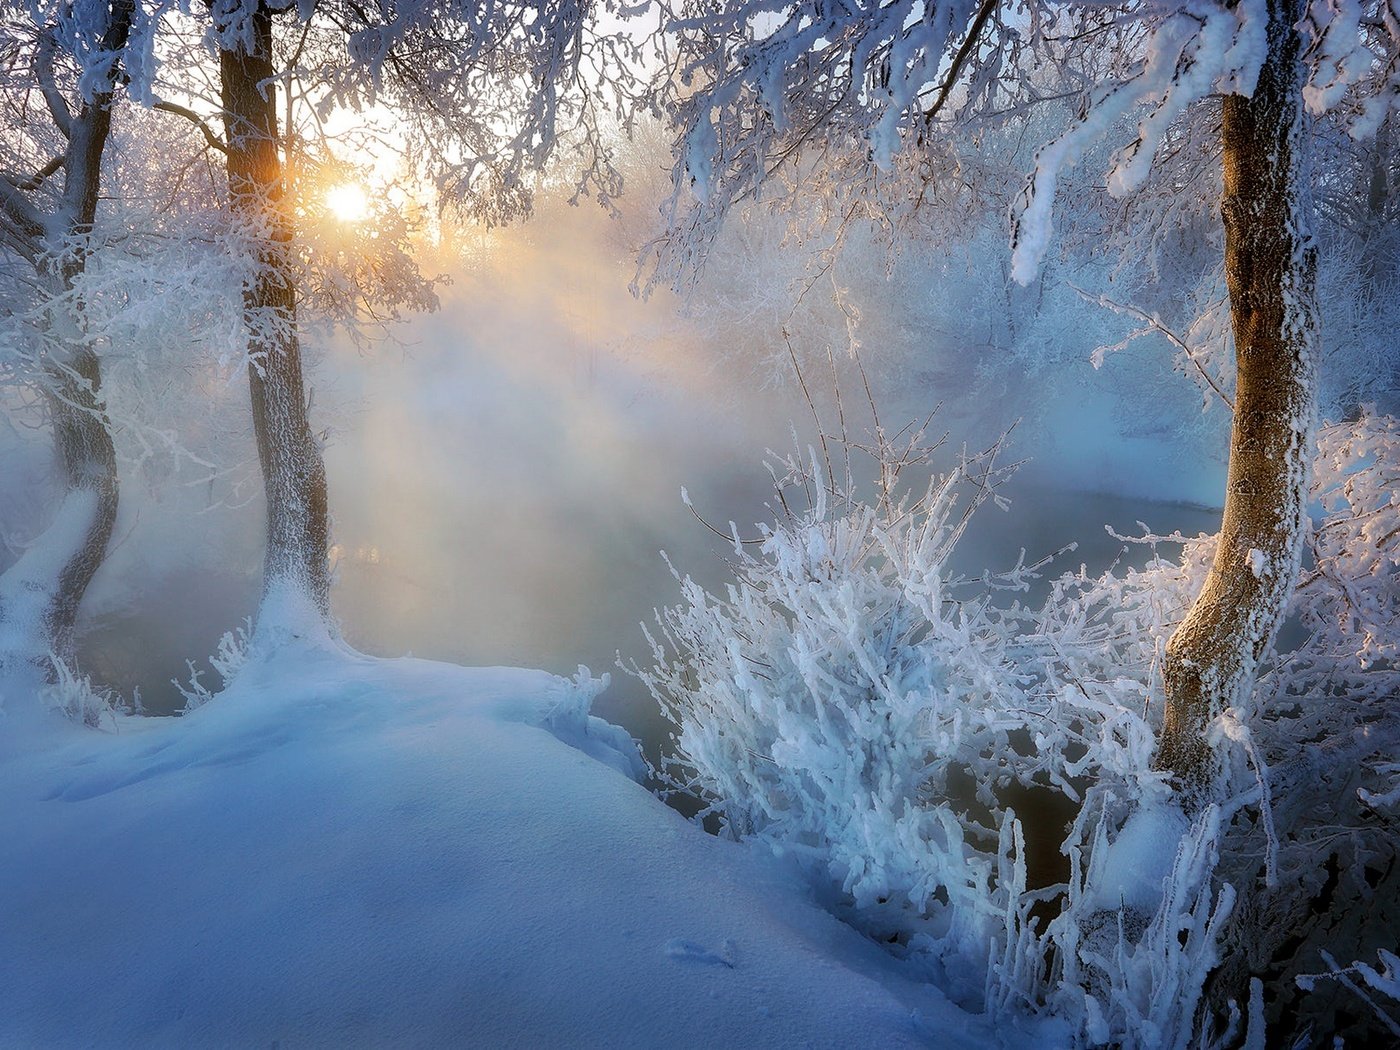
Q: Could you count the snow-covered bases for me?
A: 3